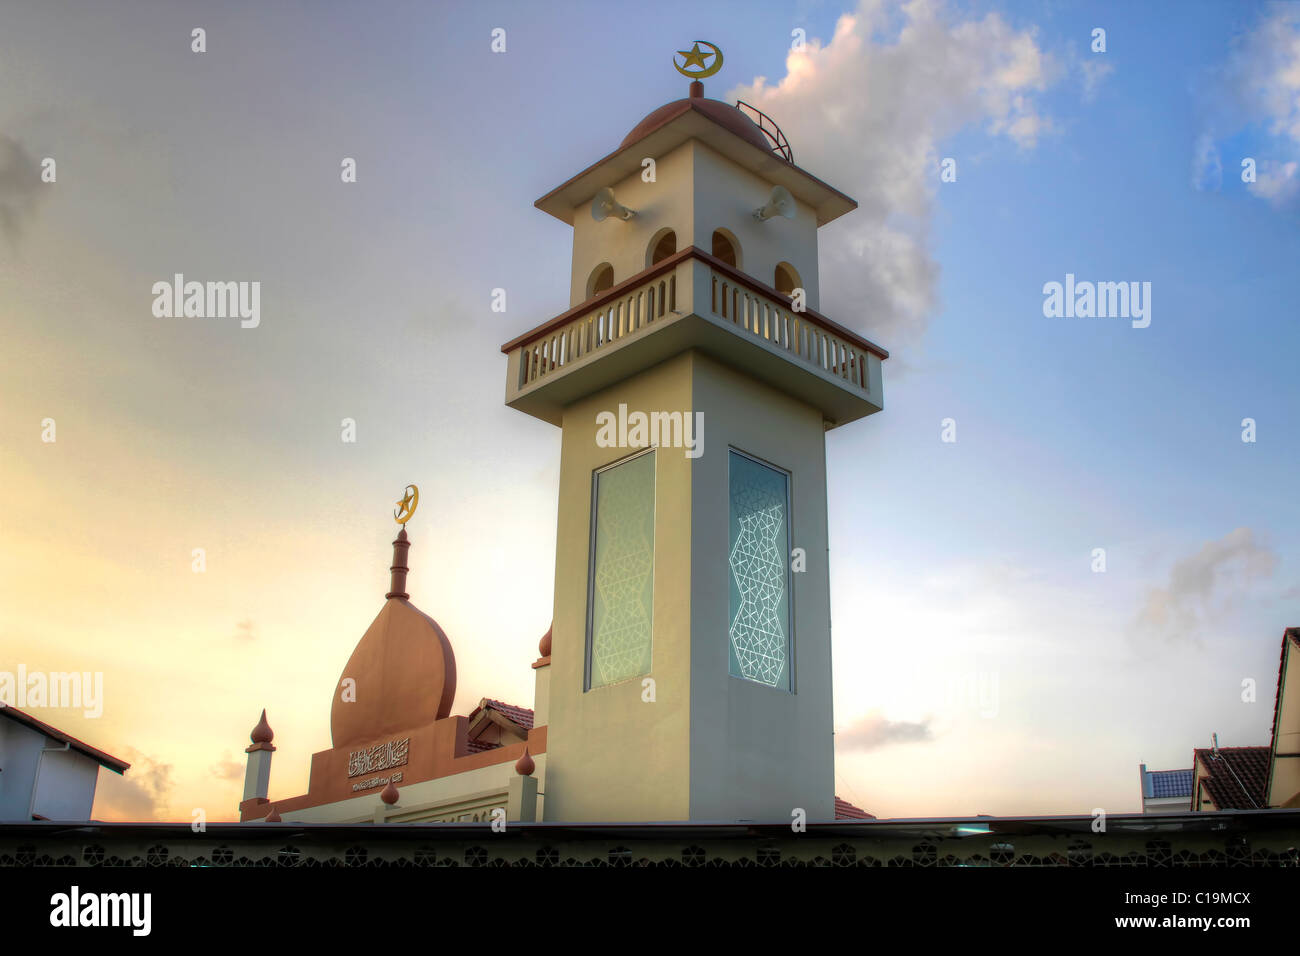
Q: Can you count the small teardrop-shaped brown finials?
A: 5